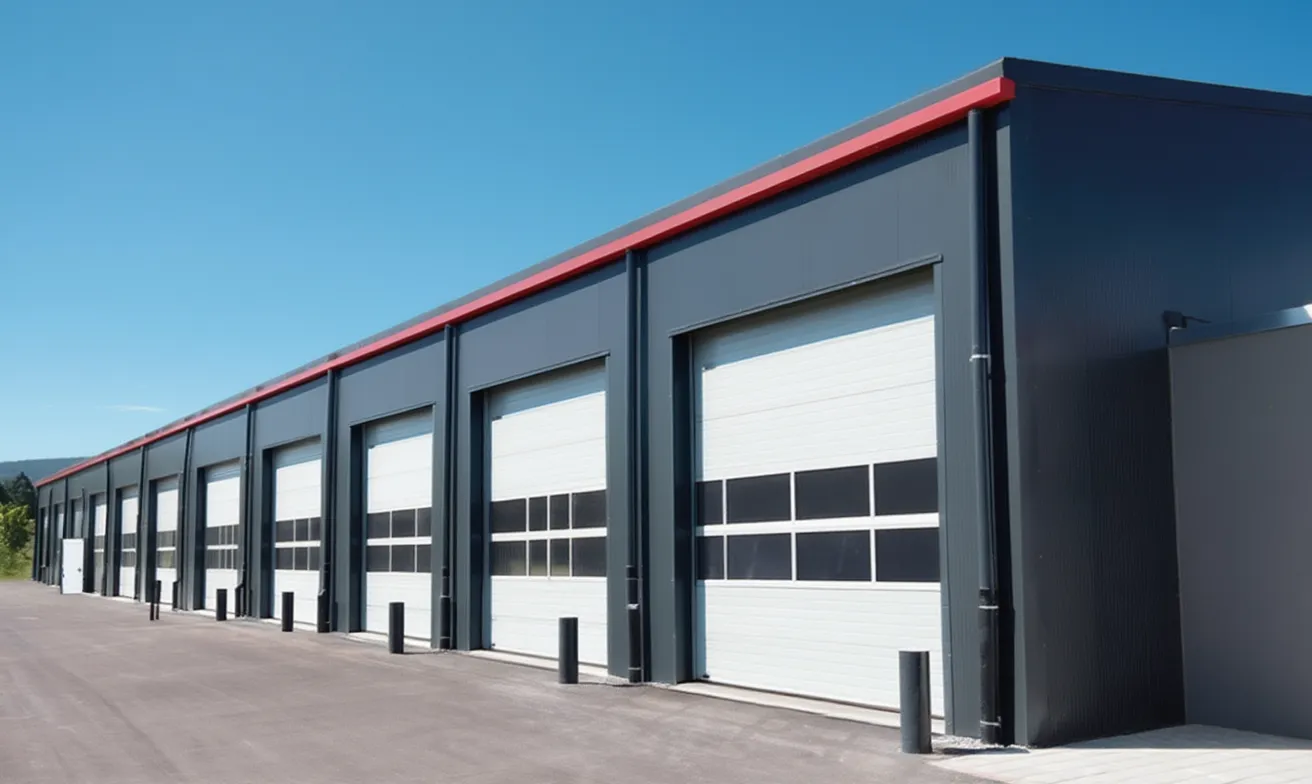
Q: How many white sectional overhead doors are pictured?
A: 11